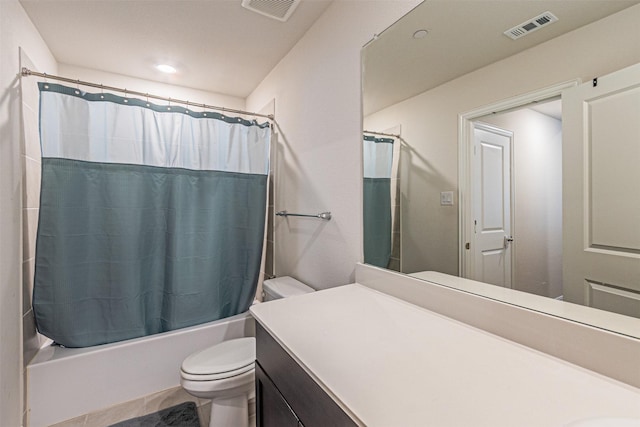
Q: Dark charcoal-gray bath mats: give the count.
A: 1